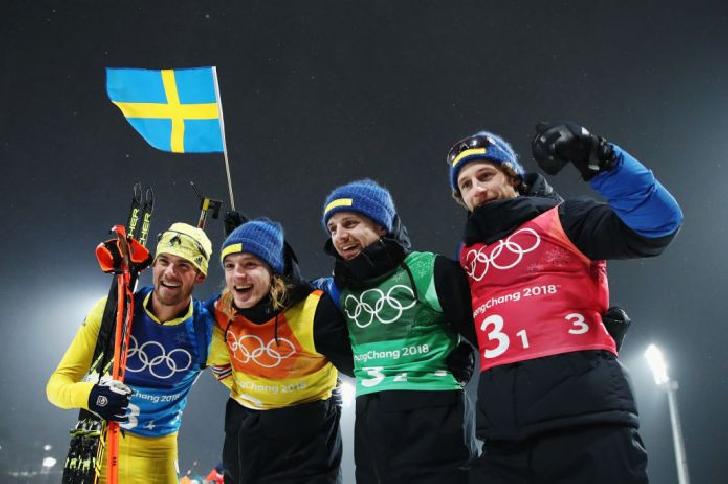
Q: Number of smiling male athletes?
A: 4